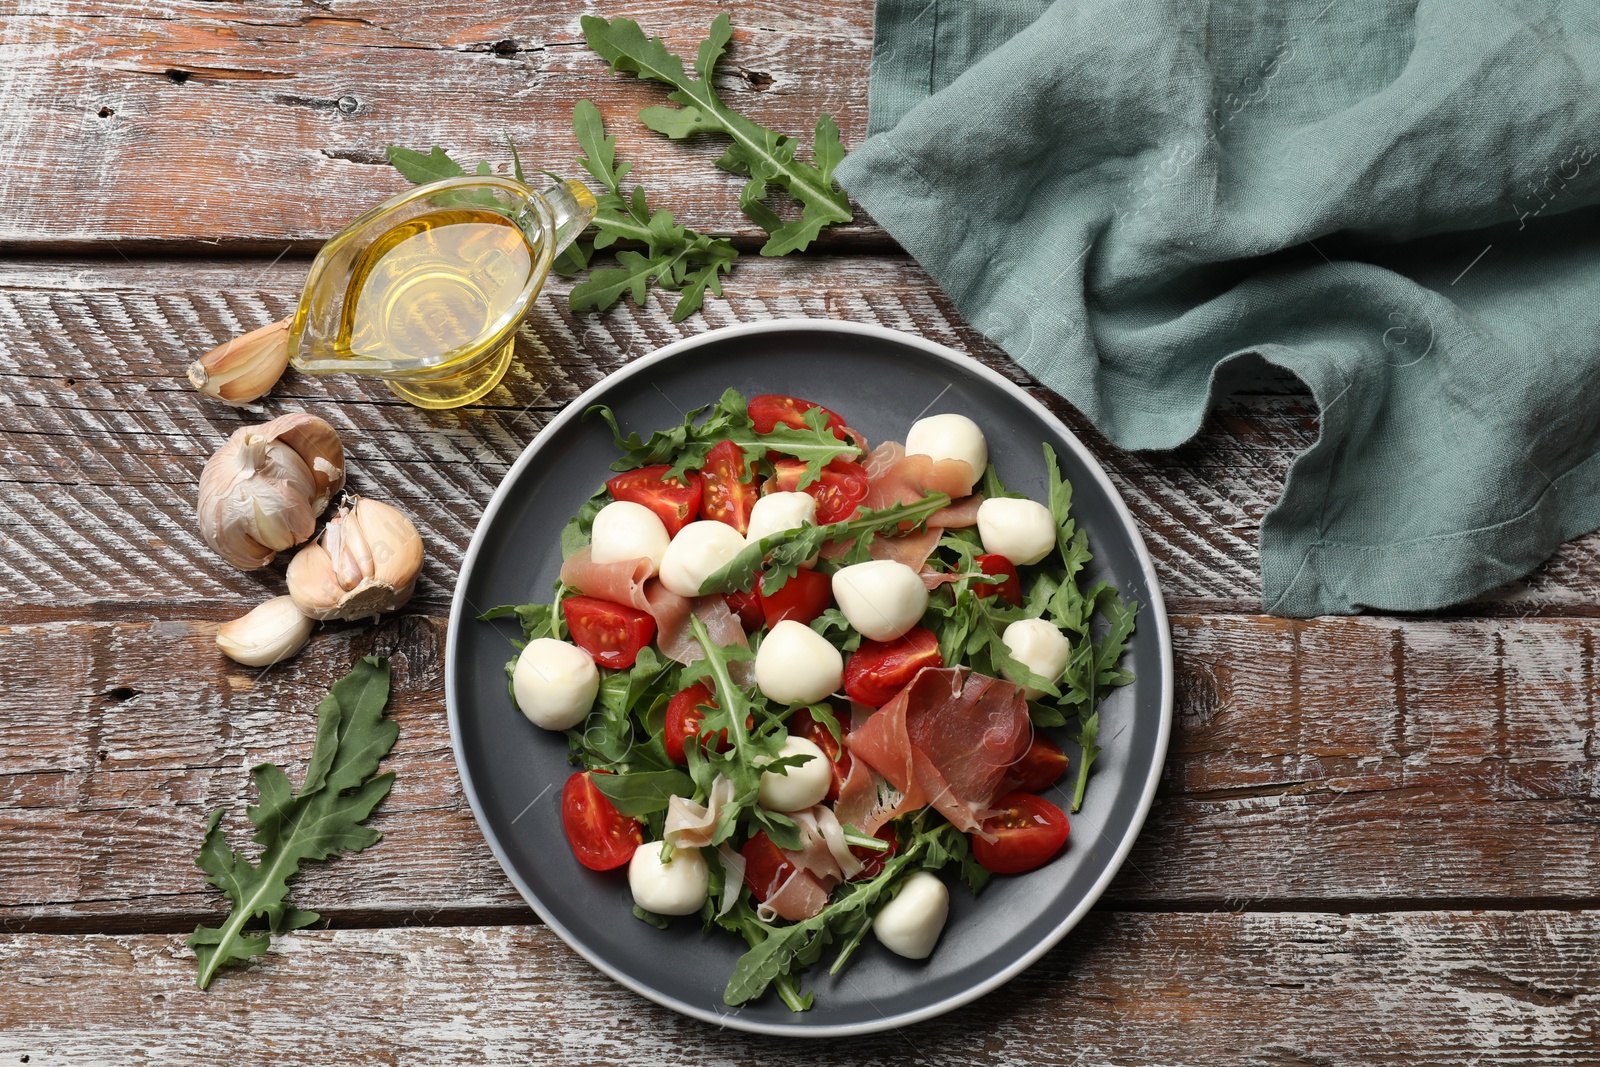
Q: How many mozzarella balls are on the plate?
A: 12